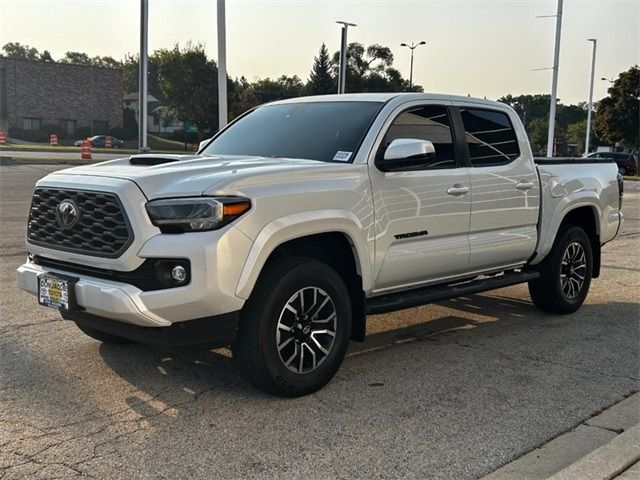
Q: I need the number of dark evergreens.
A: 1